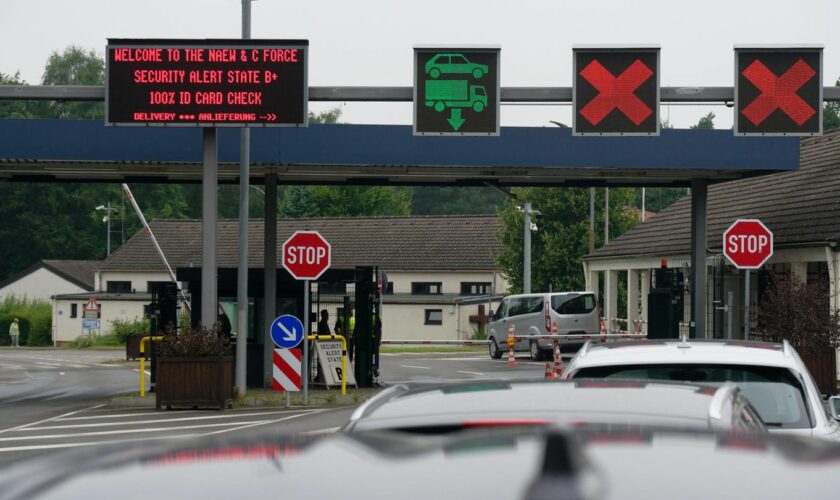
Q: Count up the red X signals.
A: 2